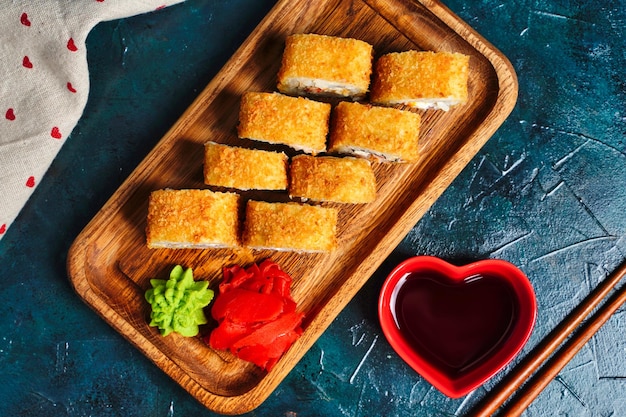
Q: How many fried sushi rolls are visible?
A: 8